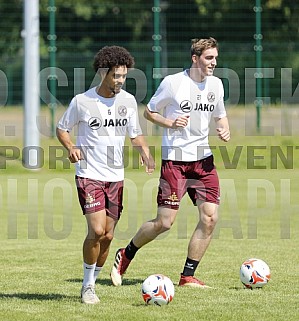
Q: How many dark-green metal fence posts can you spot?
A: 3